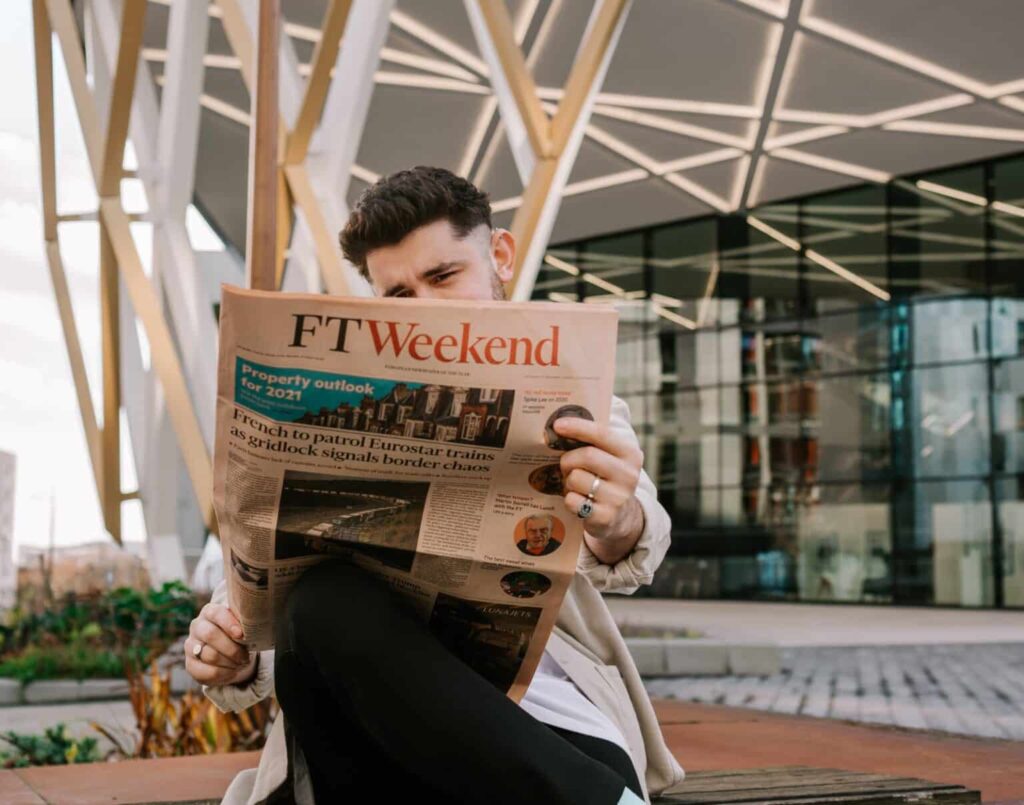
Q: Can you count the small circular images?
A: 4